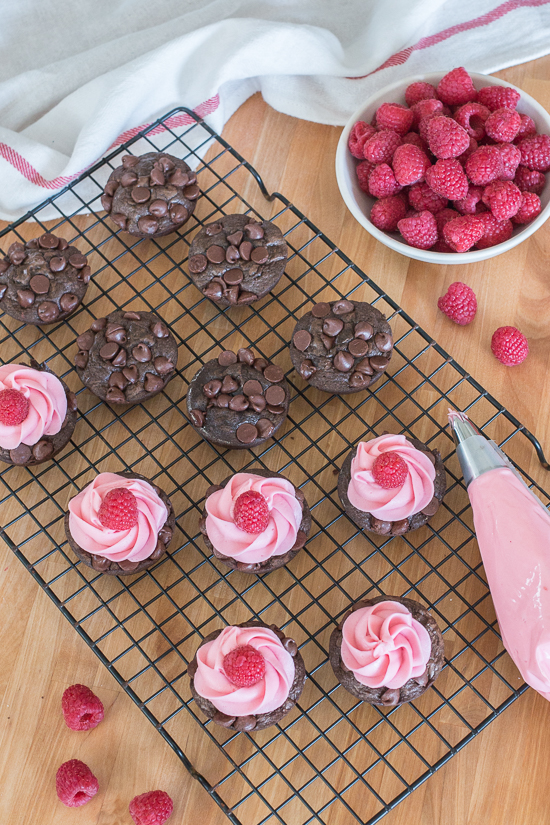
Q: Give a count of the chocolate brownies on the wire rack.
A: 12